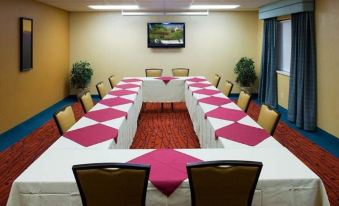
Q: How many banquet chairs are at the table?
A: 12